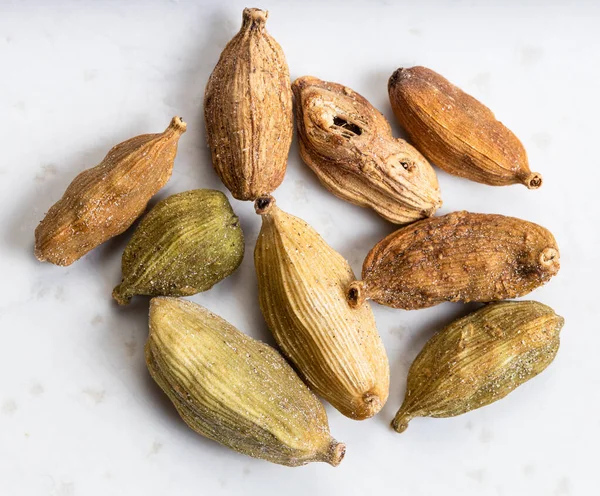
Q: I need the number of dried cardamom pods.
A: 9